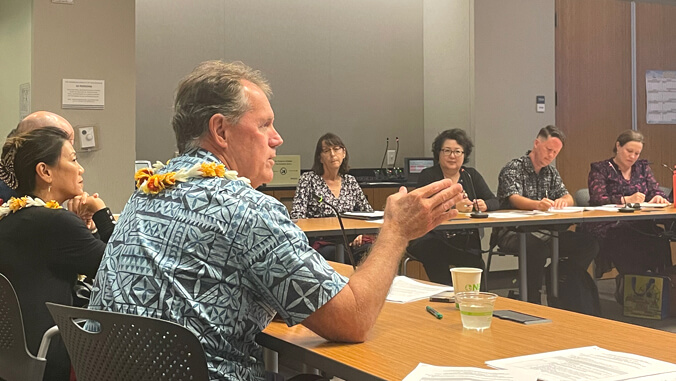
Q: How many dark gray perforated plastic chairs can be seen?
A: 2